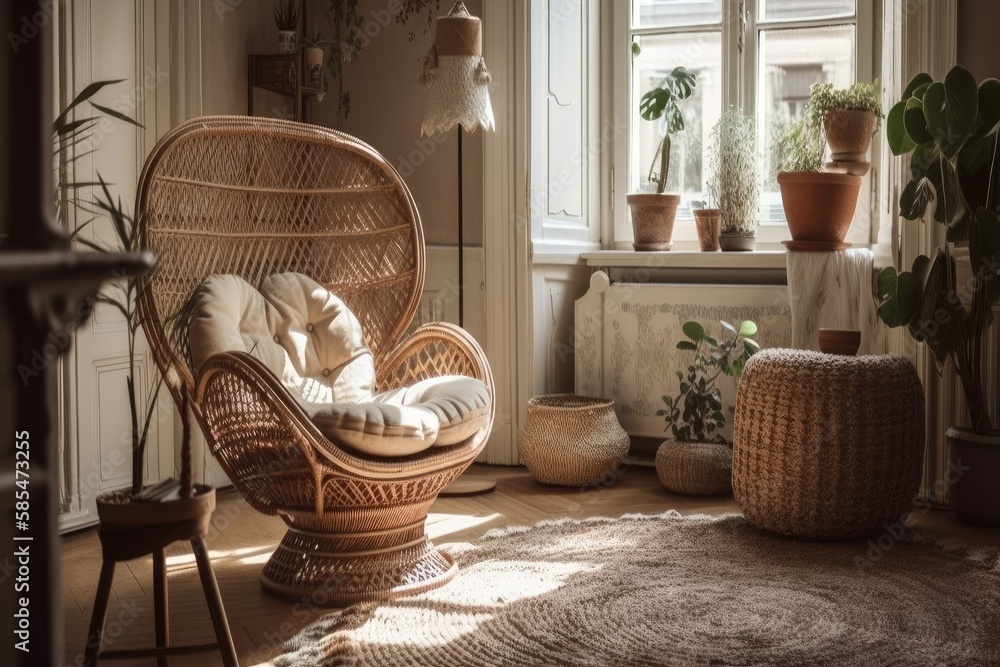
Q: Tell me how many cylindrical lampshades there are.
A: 1